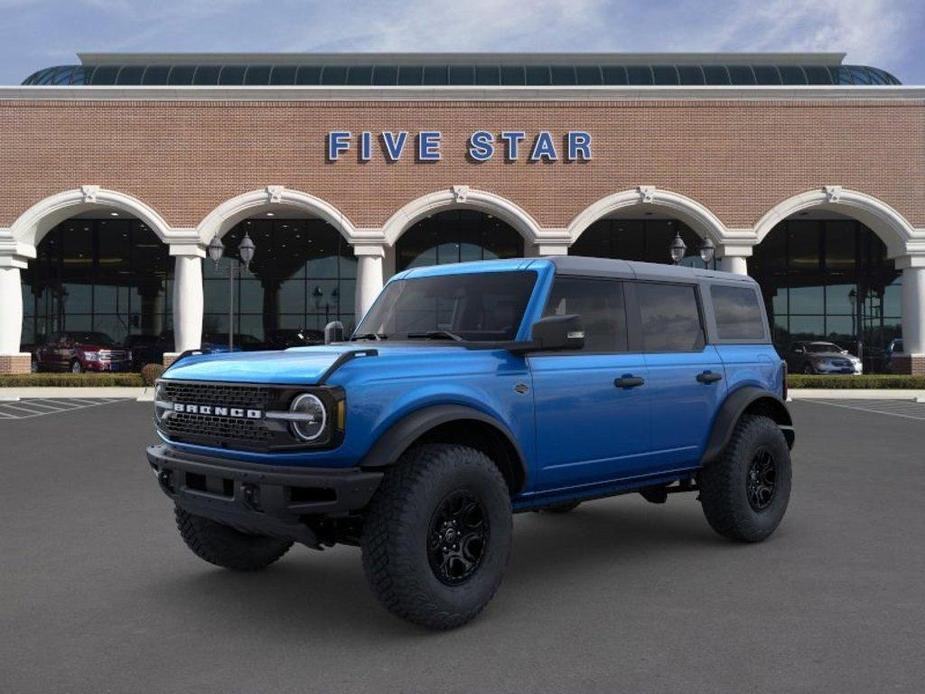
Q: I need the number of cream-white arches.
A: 5